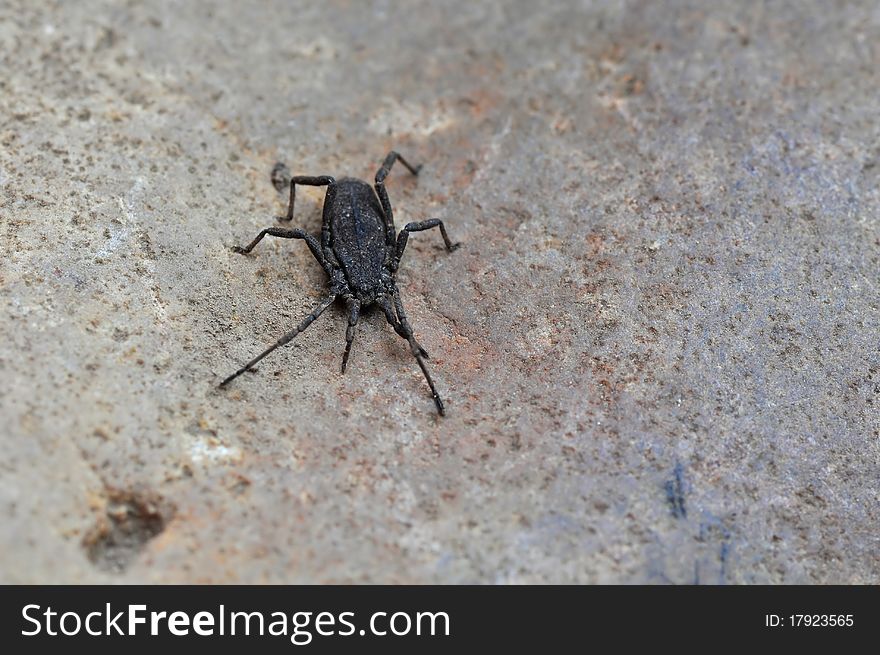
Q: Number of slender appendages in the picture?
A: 8